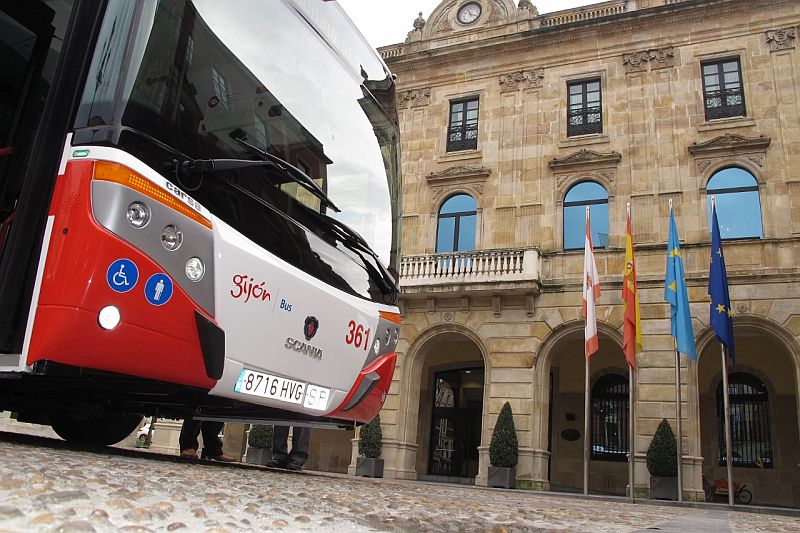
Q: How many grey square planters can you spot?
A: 4